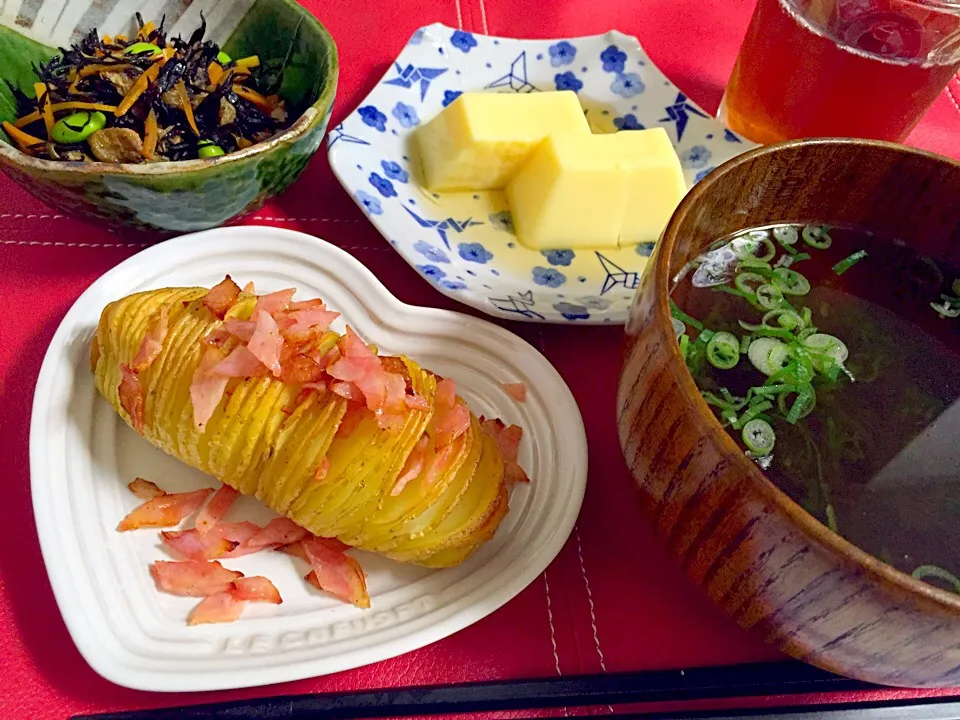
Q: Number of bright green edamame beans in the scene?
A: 4